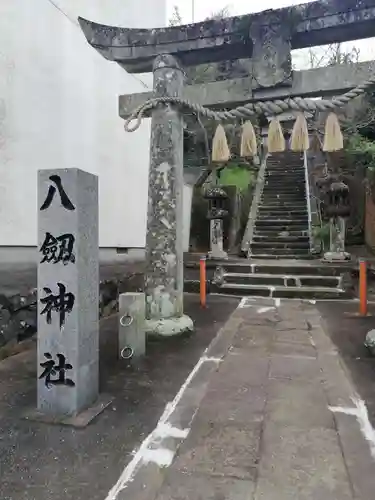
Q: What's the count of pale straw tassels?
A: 5